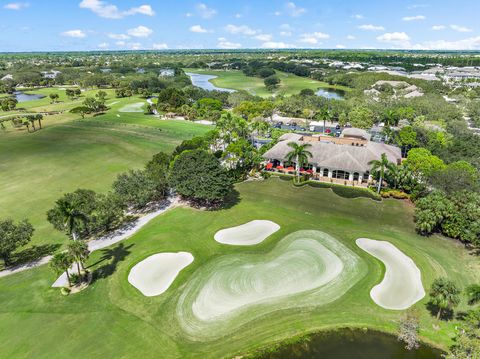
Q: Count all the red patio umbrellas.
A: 5